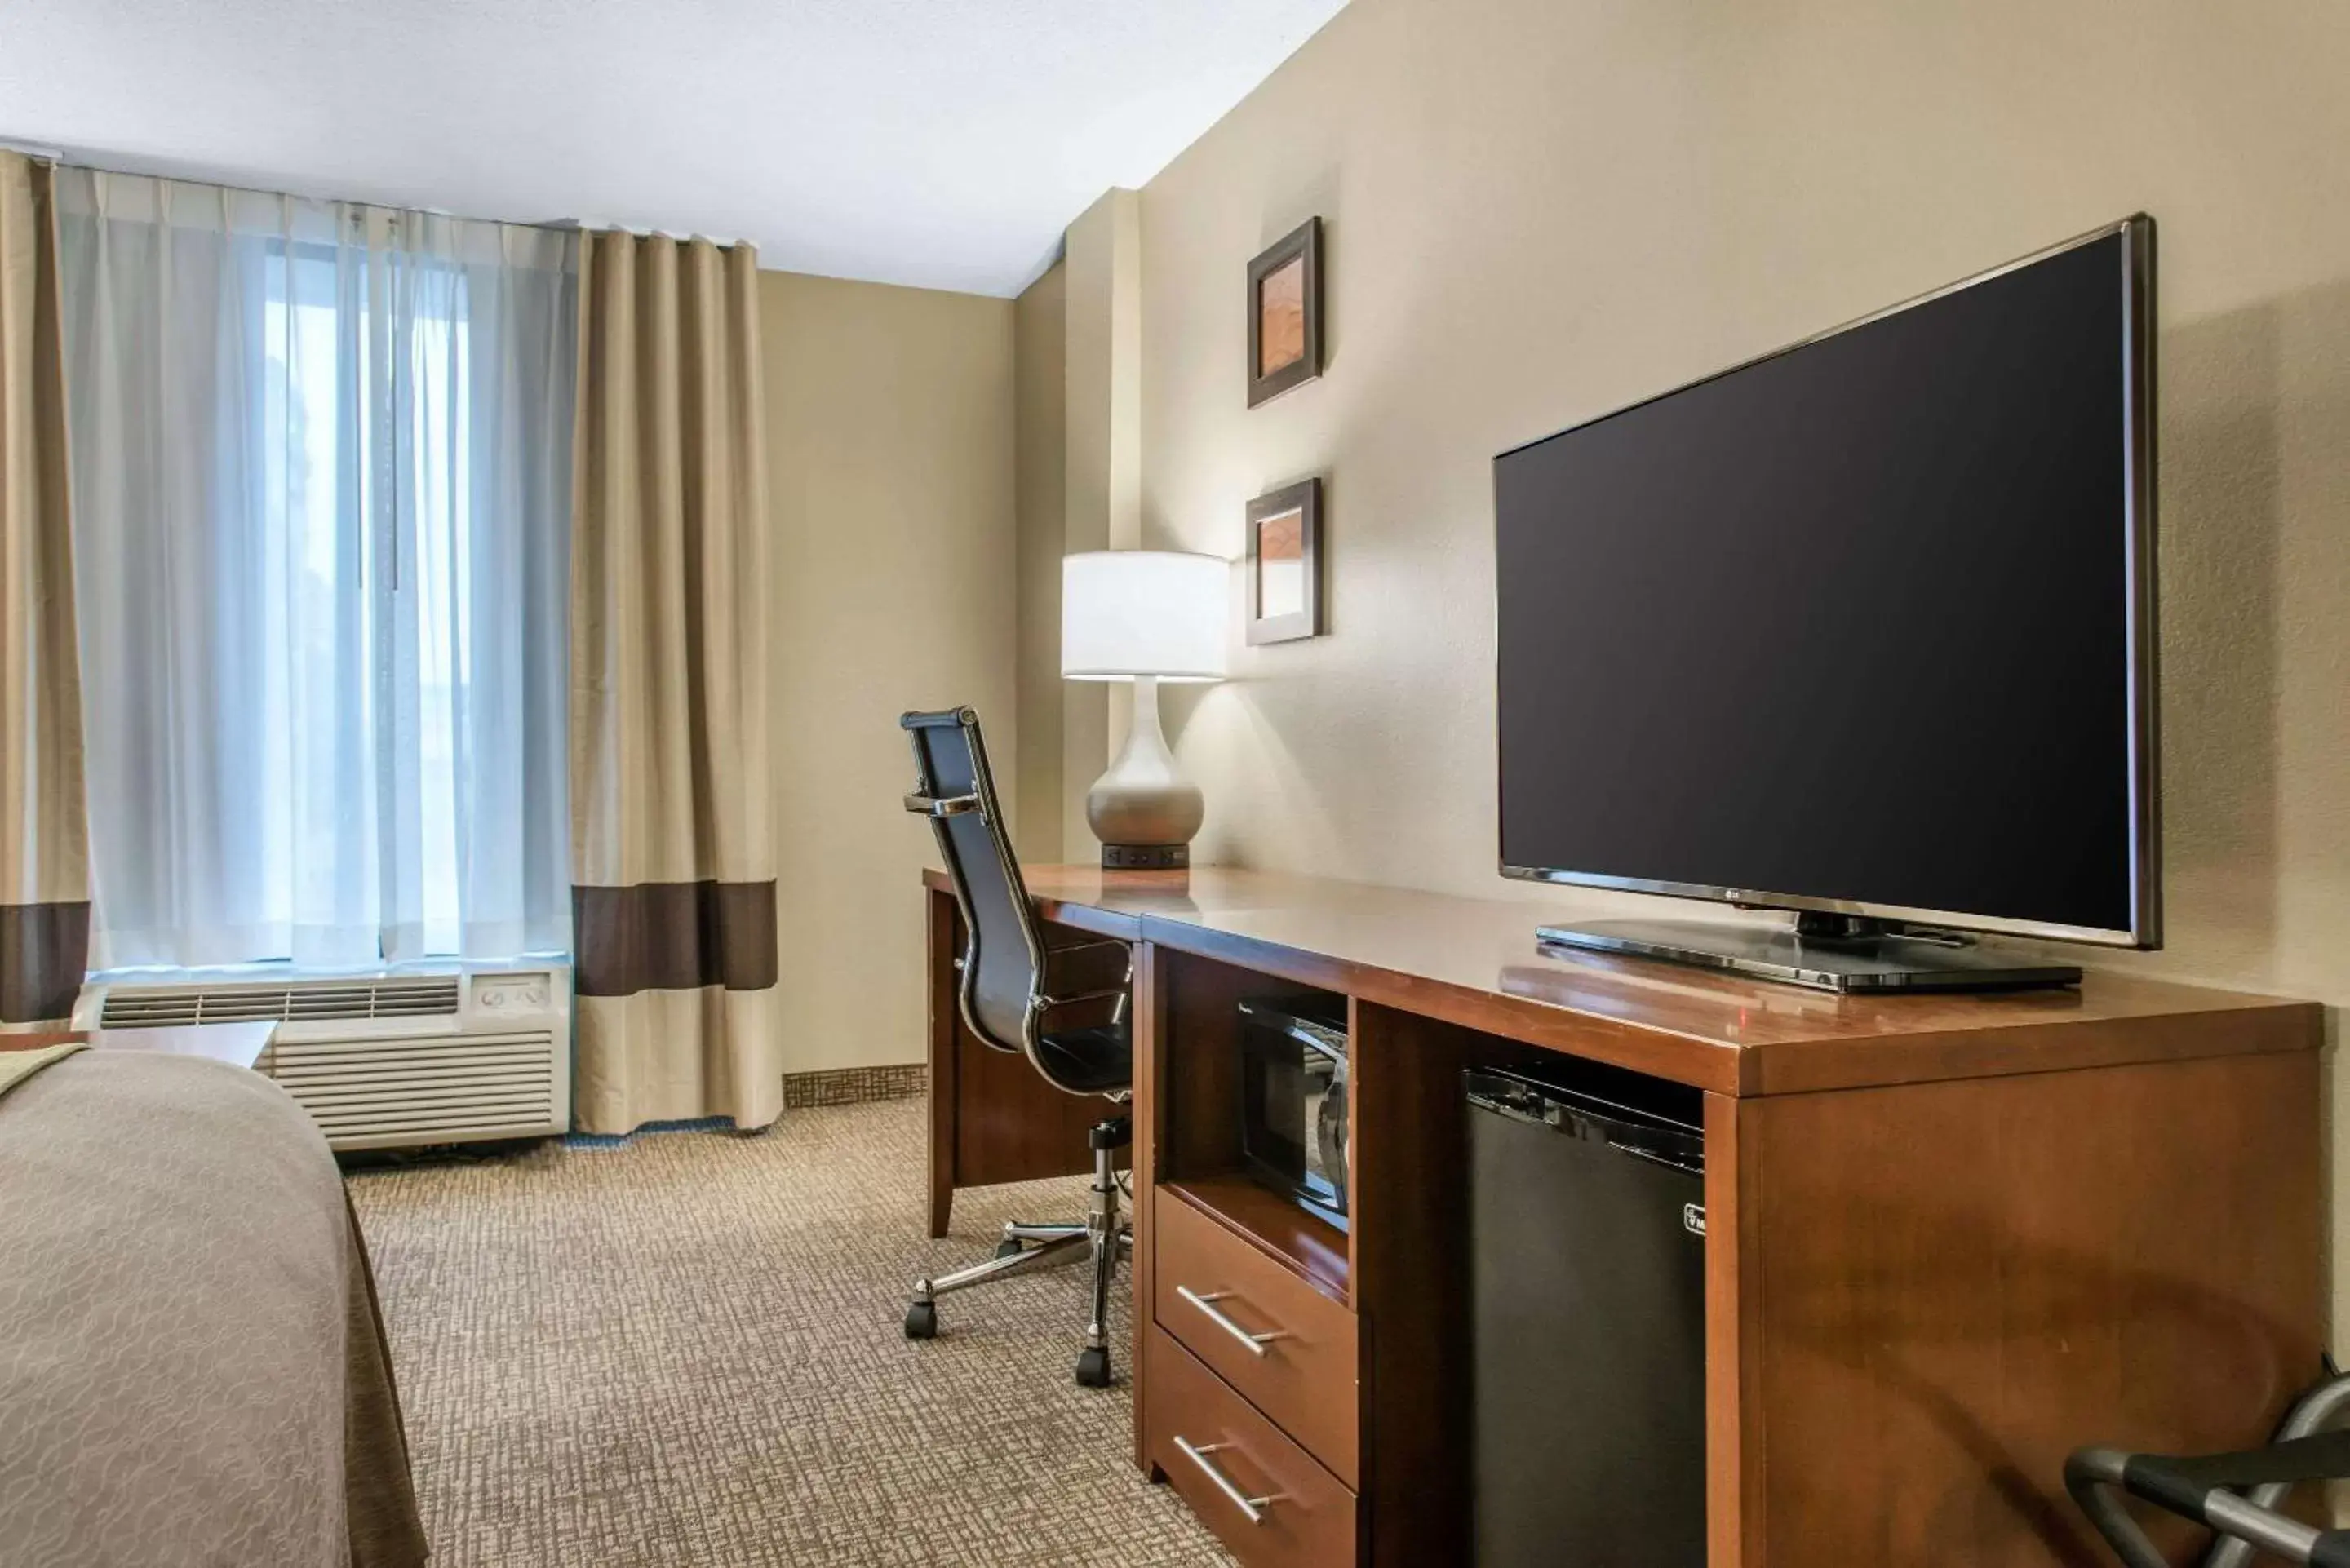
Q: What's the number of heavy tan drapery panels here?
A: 2